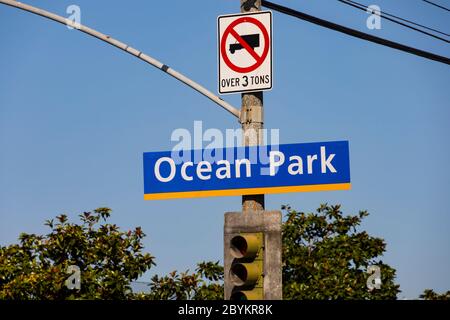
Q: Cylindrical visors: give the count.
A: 3